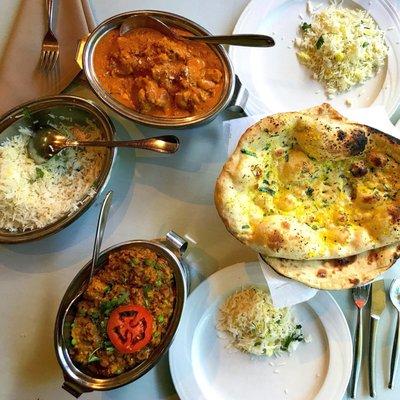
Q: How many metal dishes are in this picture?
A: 3